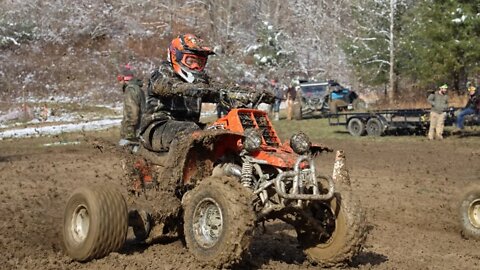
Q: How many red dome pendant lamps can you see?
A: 0